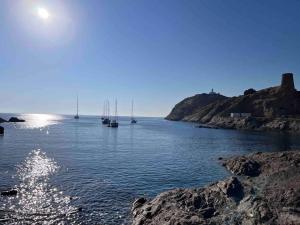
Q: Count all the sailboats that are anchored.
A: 5